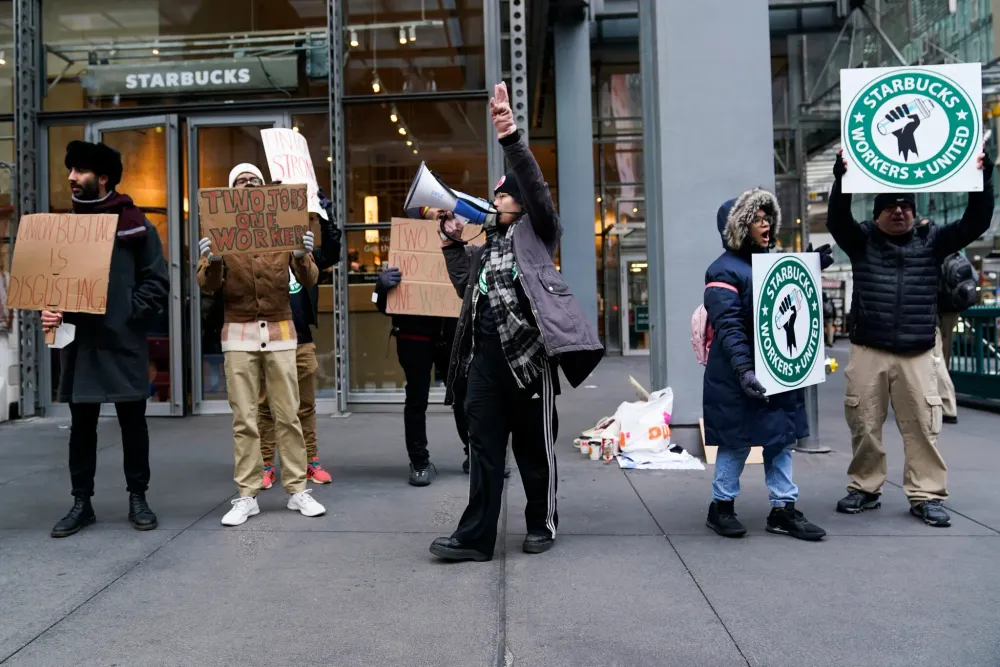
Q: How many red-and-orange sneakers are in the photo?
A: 2